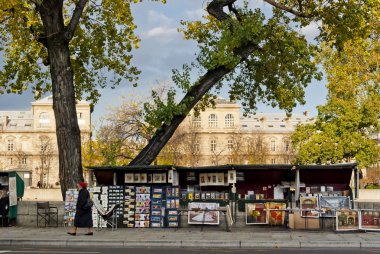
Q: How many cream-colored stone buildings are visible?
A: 2